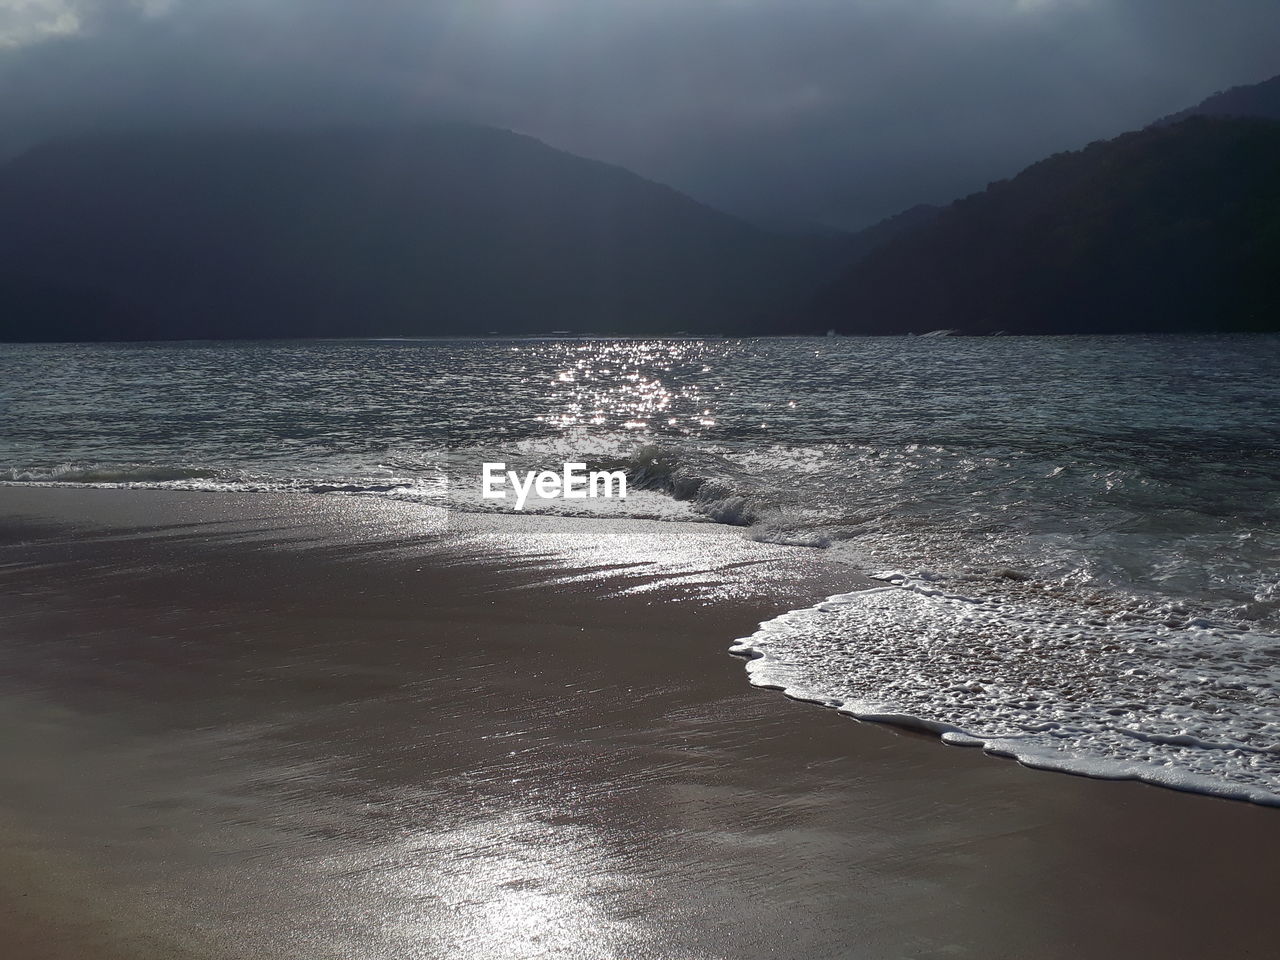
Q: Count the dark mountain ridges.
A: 2